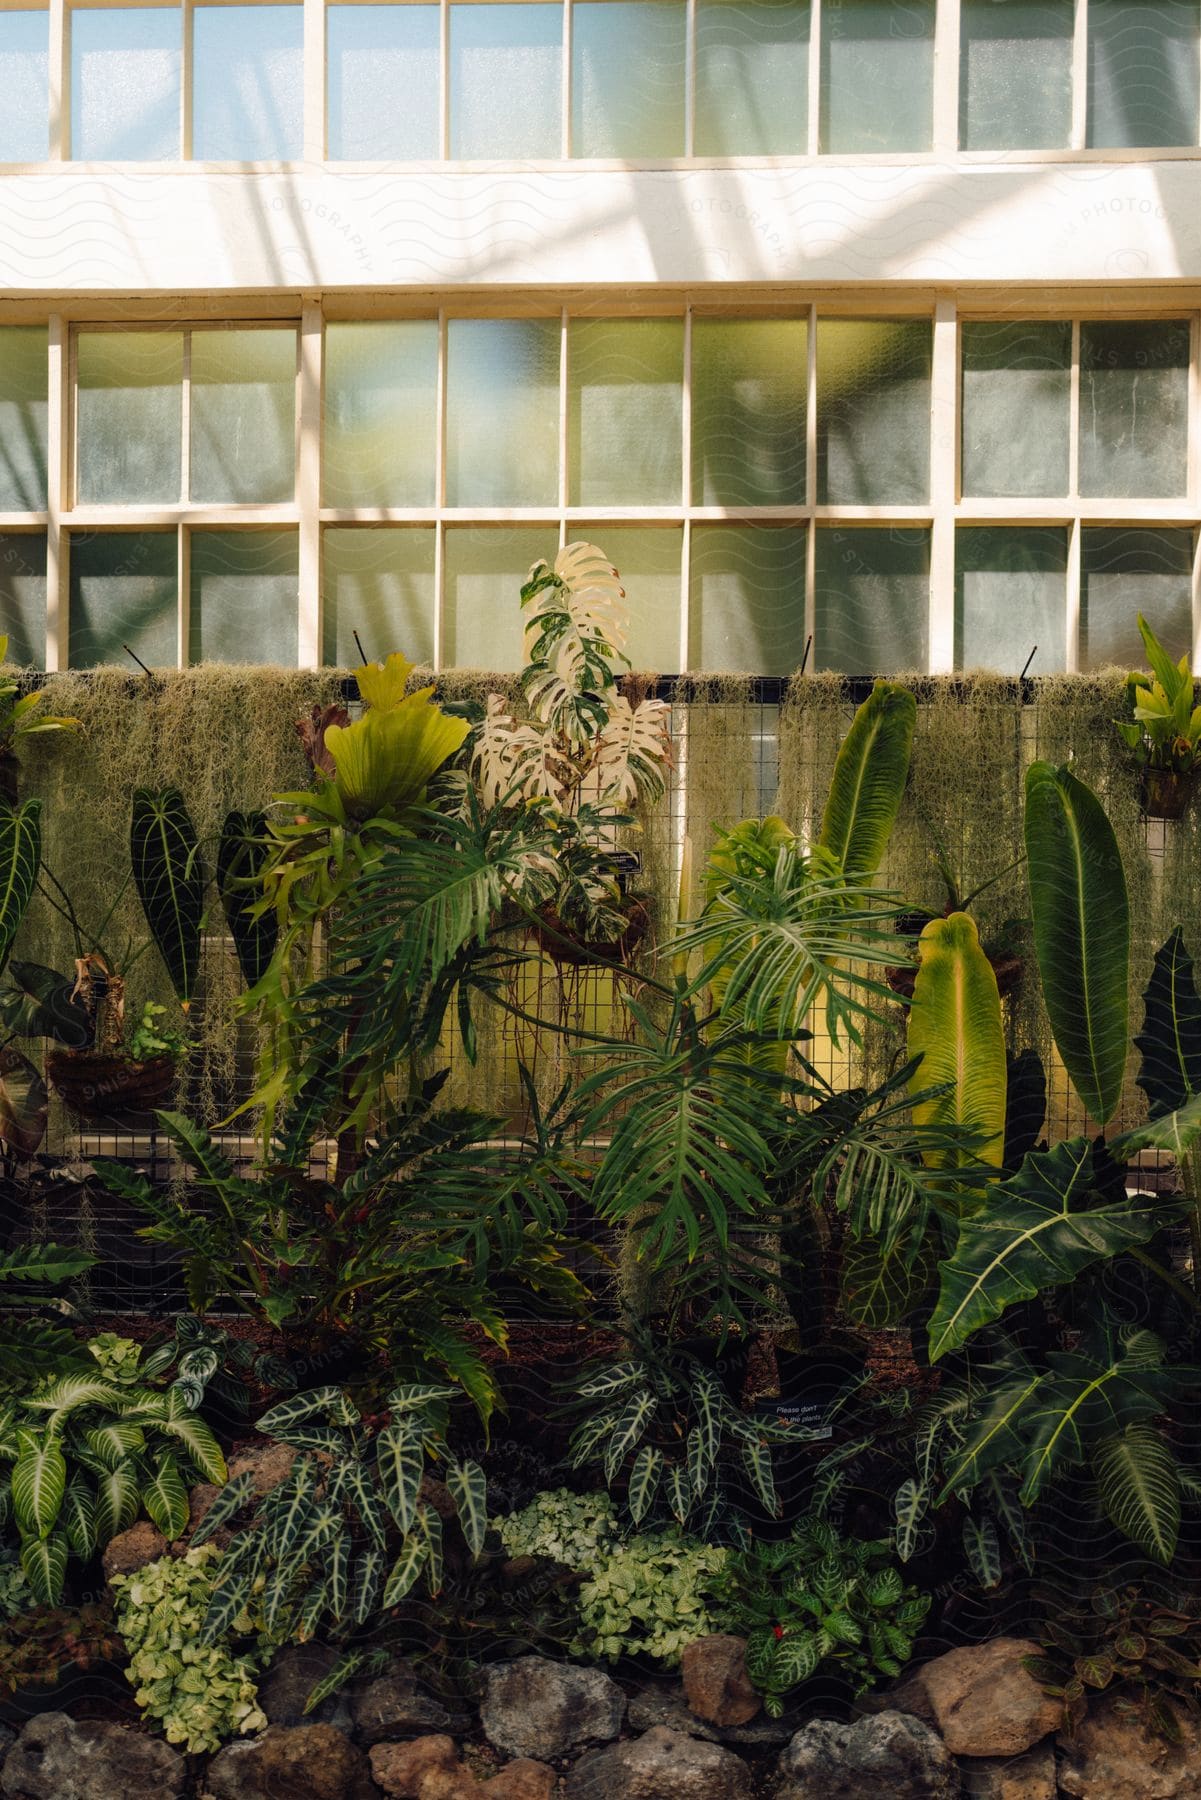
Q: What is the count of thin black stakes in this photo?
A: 4